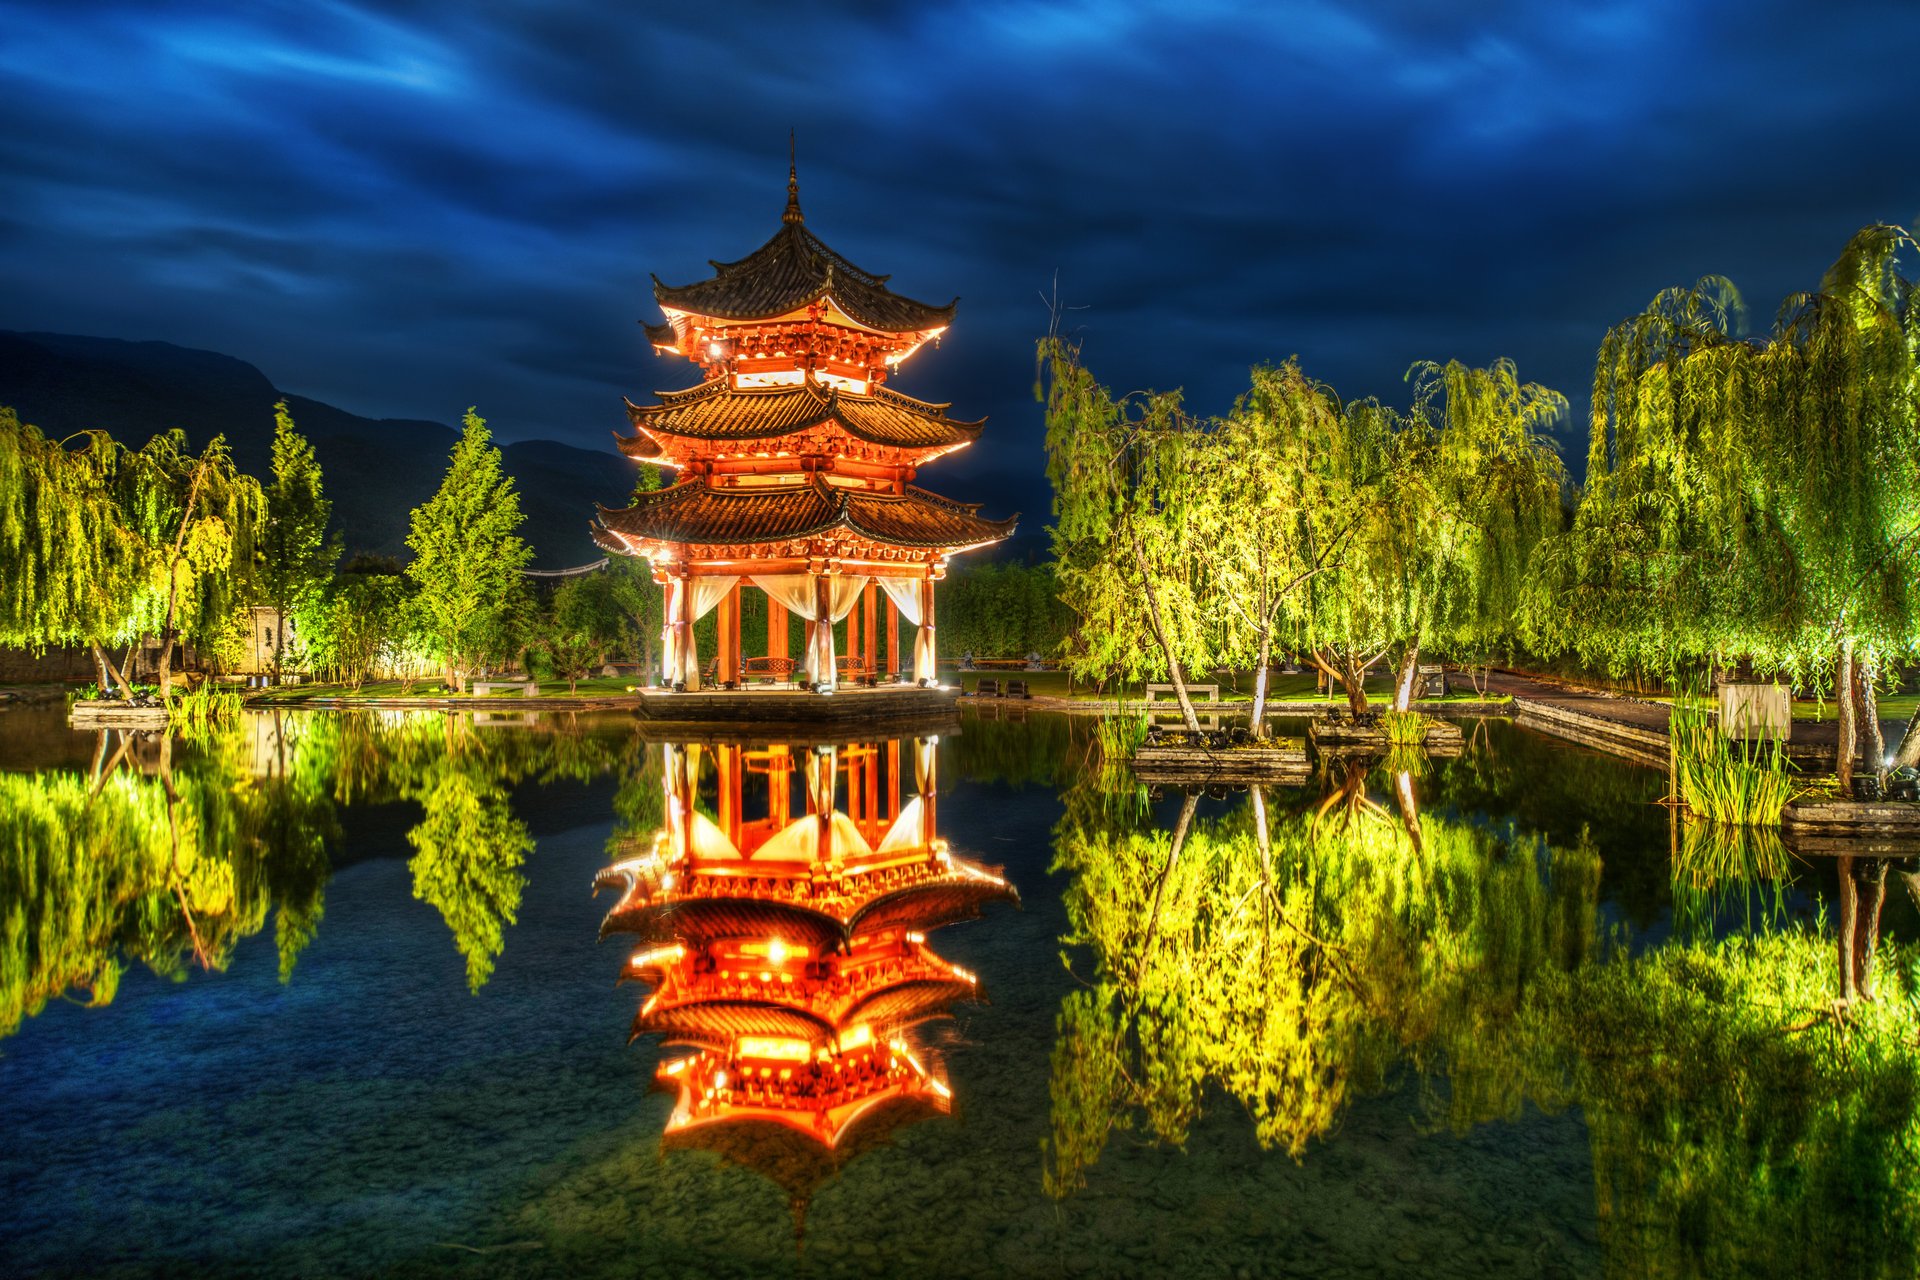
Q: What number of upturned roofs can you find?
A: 3